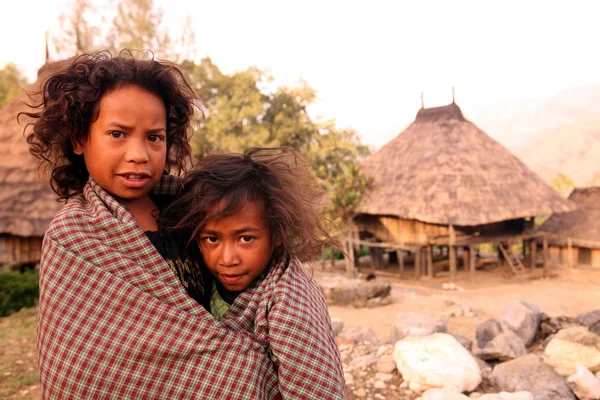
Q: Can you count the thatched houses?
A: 3